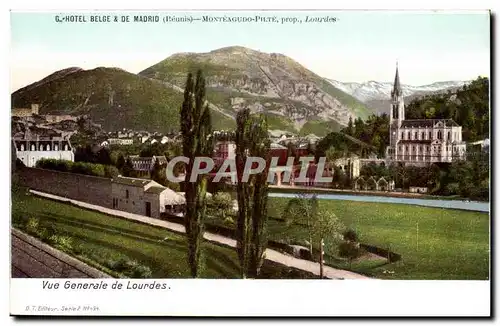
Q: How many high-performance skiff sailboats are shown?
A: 0